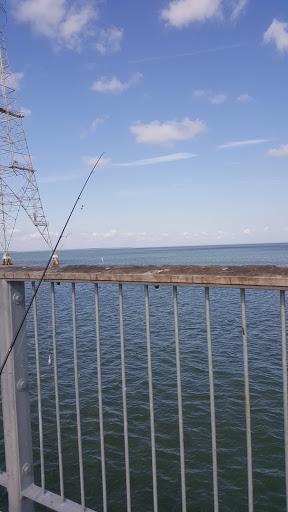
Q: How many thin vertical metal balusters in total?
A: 10